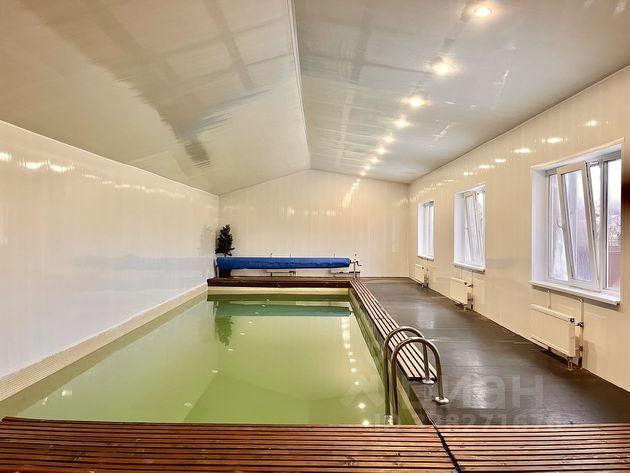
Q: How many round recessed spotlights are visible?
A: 9